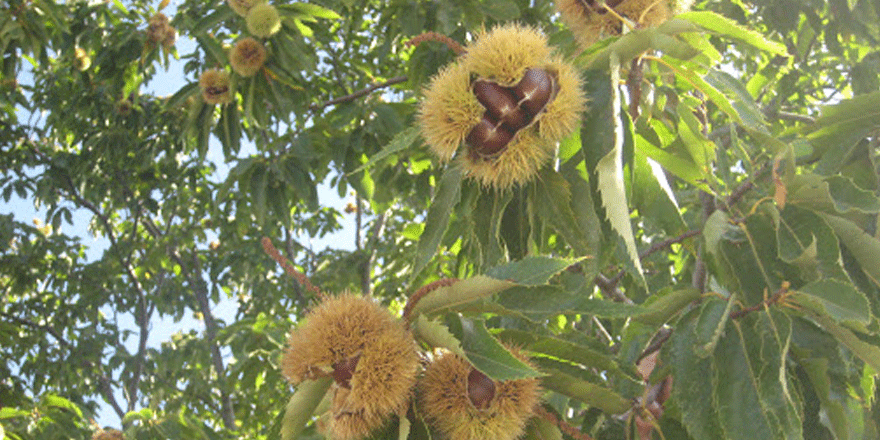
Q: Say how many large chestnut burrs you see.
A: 4